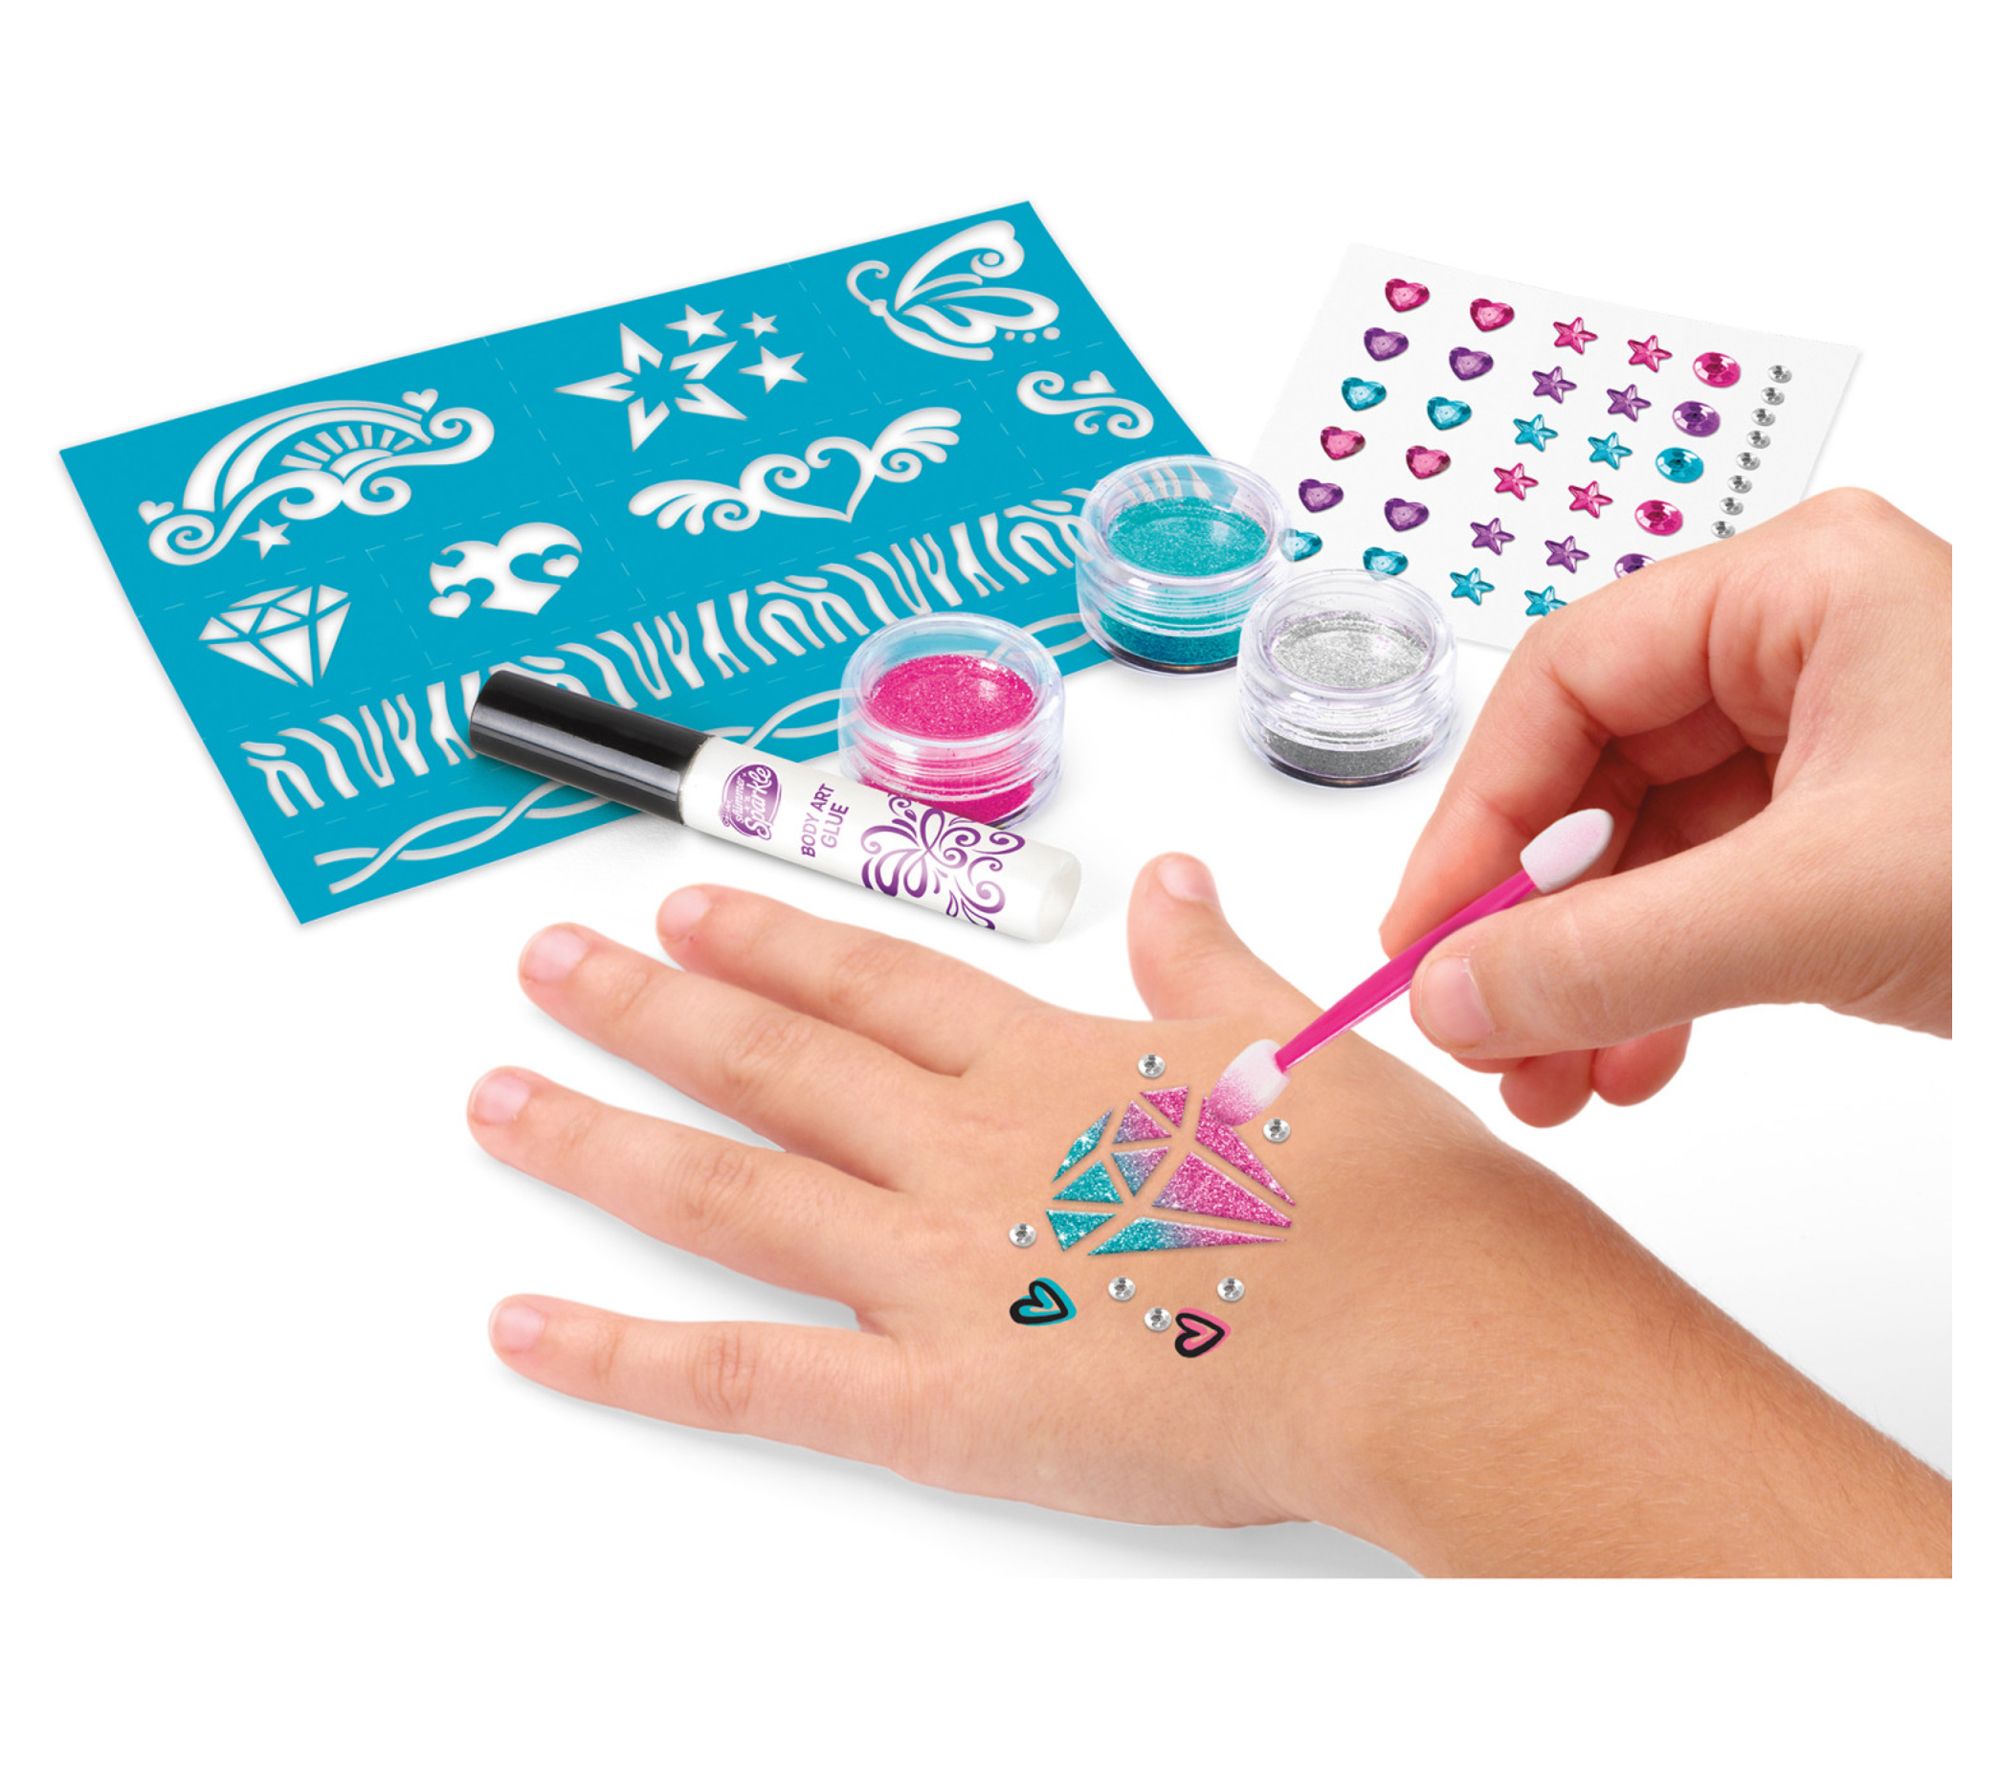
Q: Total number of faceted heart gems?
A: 12